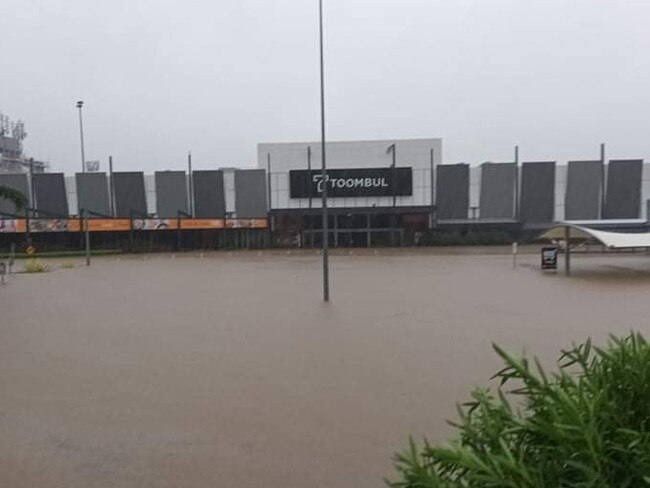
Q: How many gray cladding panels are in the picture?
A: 12